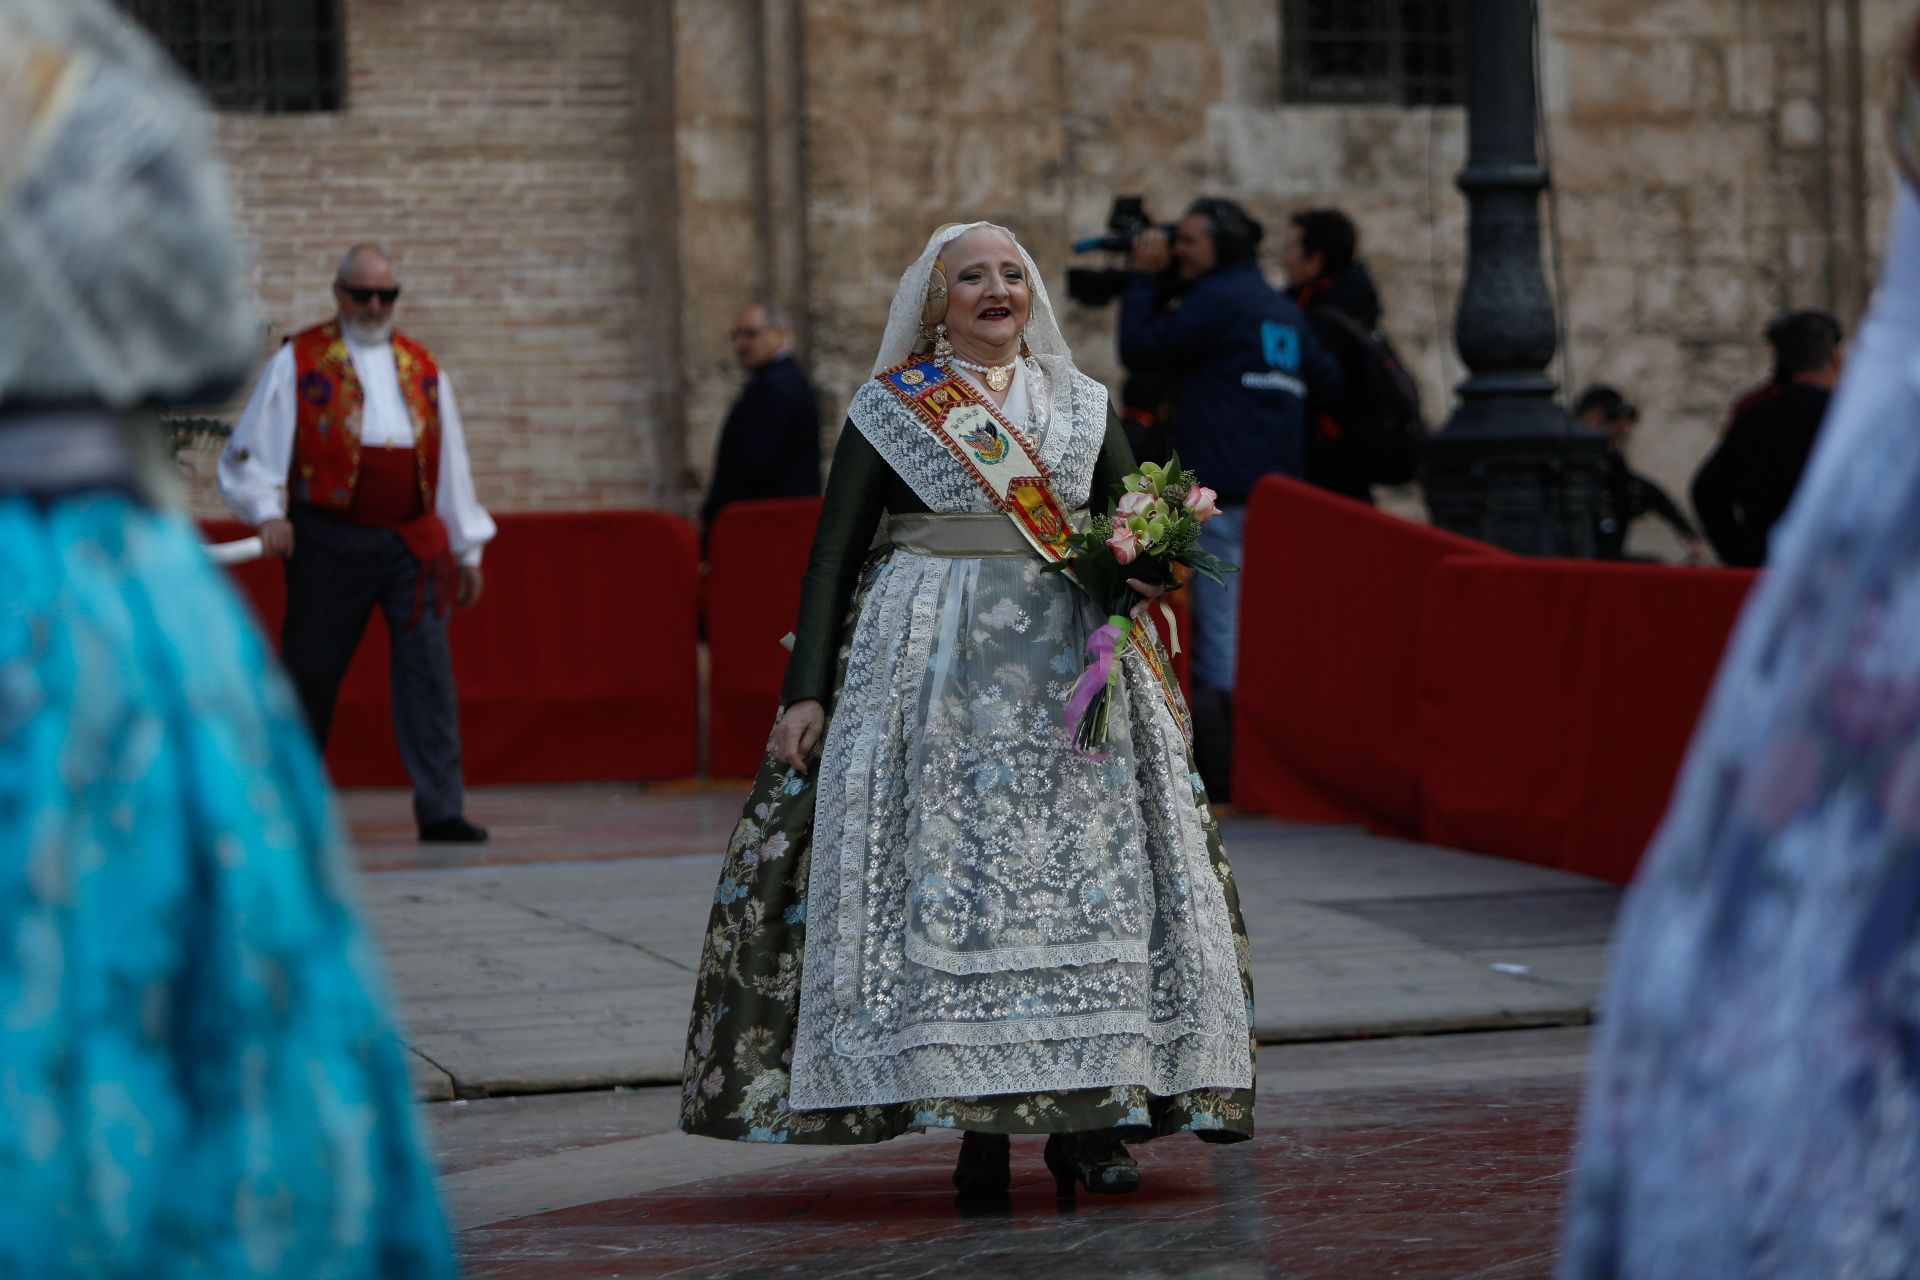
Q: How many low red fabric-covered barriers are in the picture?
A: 4